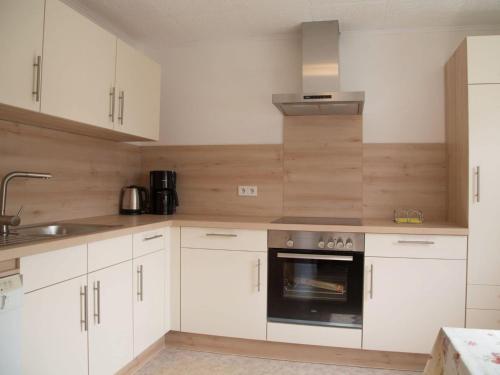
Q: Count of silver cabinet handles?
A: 12